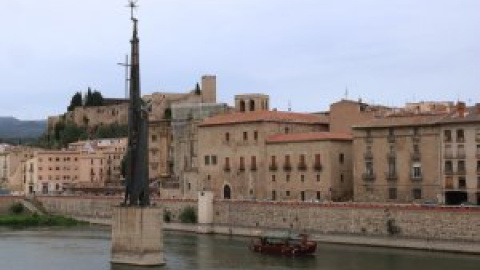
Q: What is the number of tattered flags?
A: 0